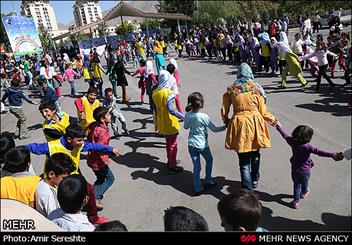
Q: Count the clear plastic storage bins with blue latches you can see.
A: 0